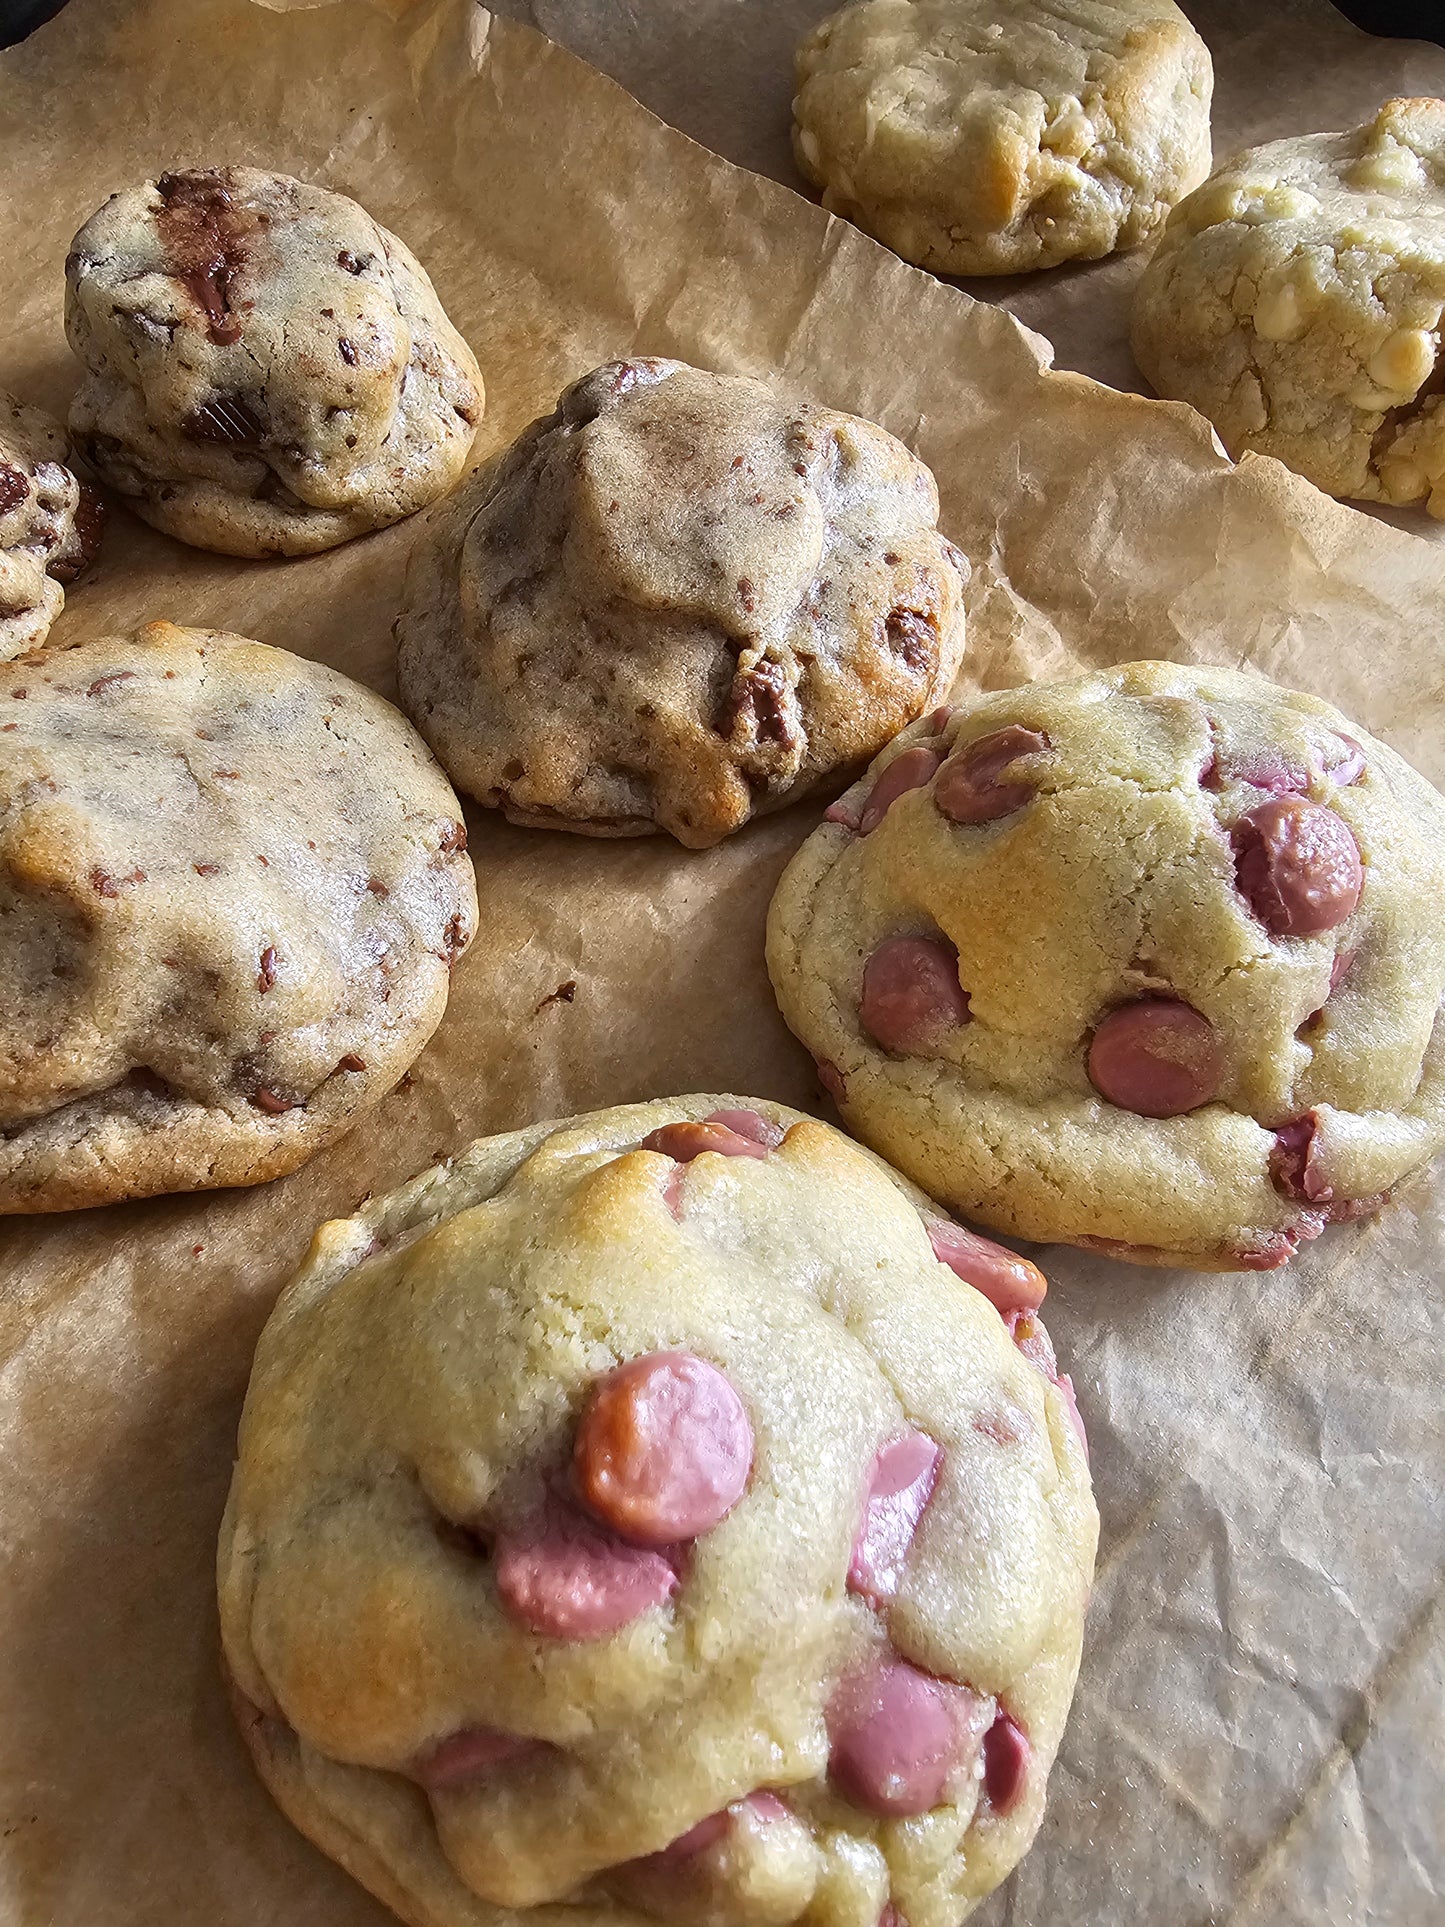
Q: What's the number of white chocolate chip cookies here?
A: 2